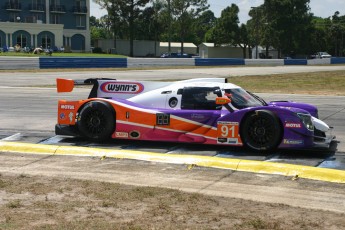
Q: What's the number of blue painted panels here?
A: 4